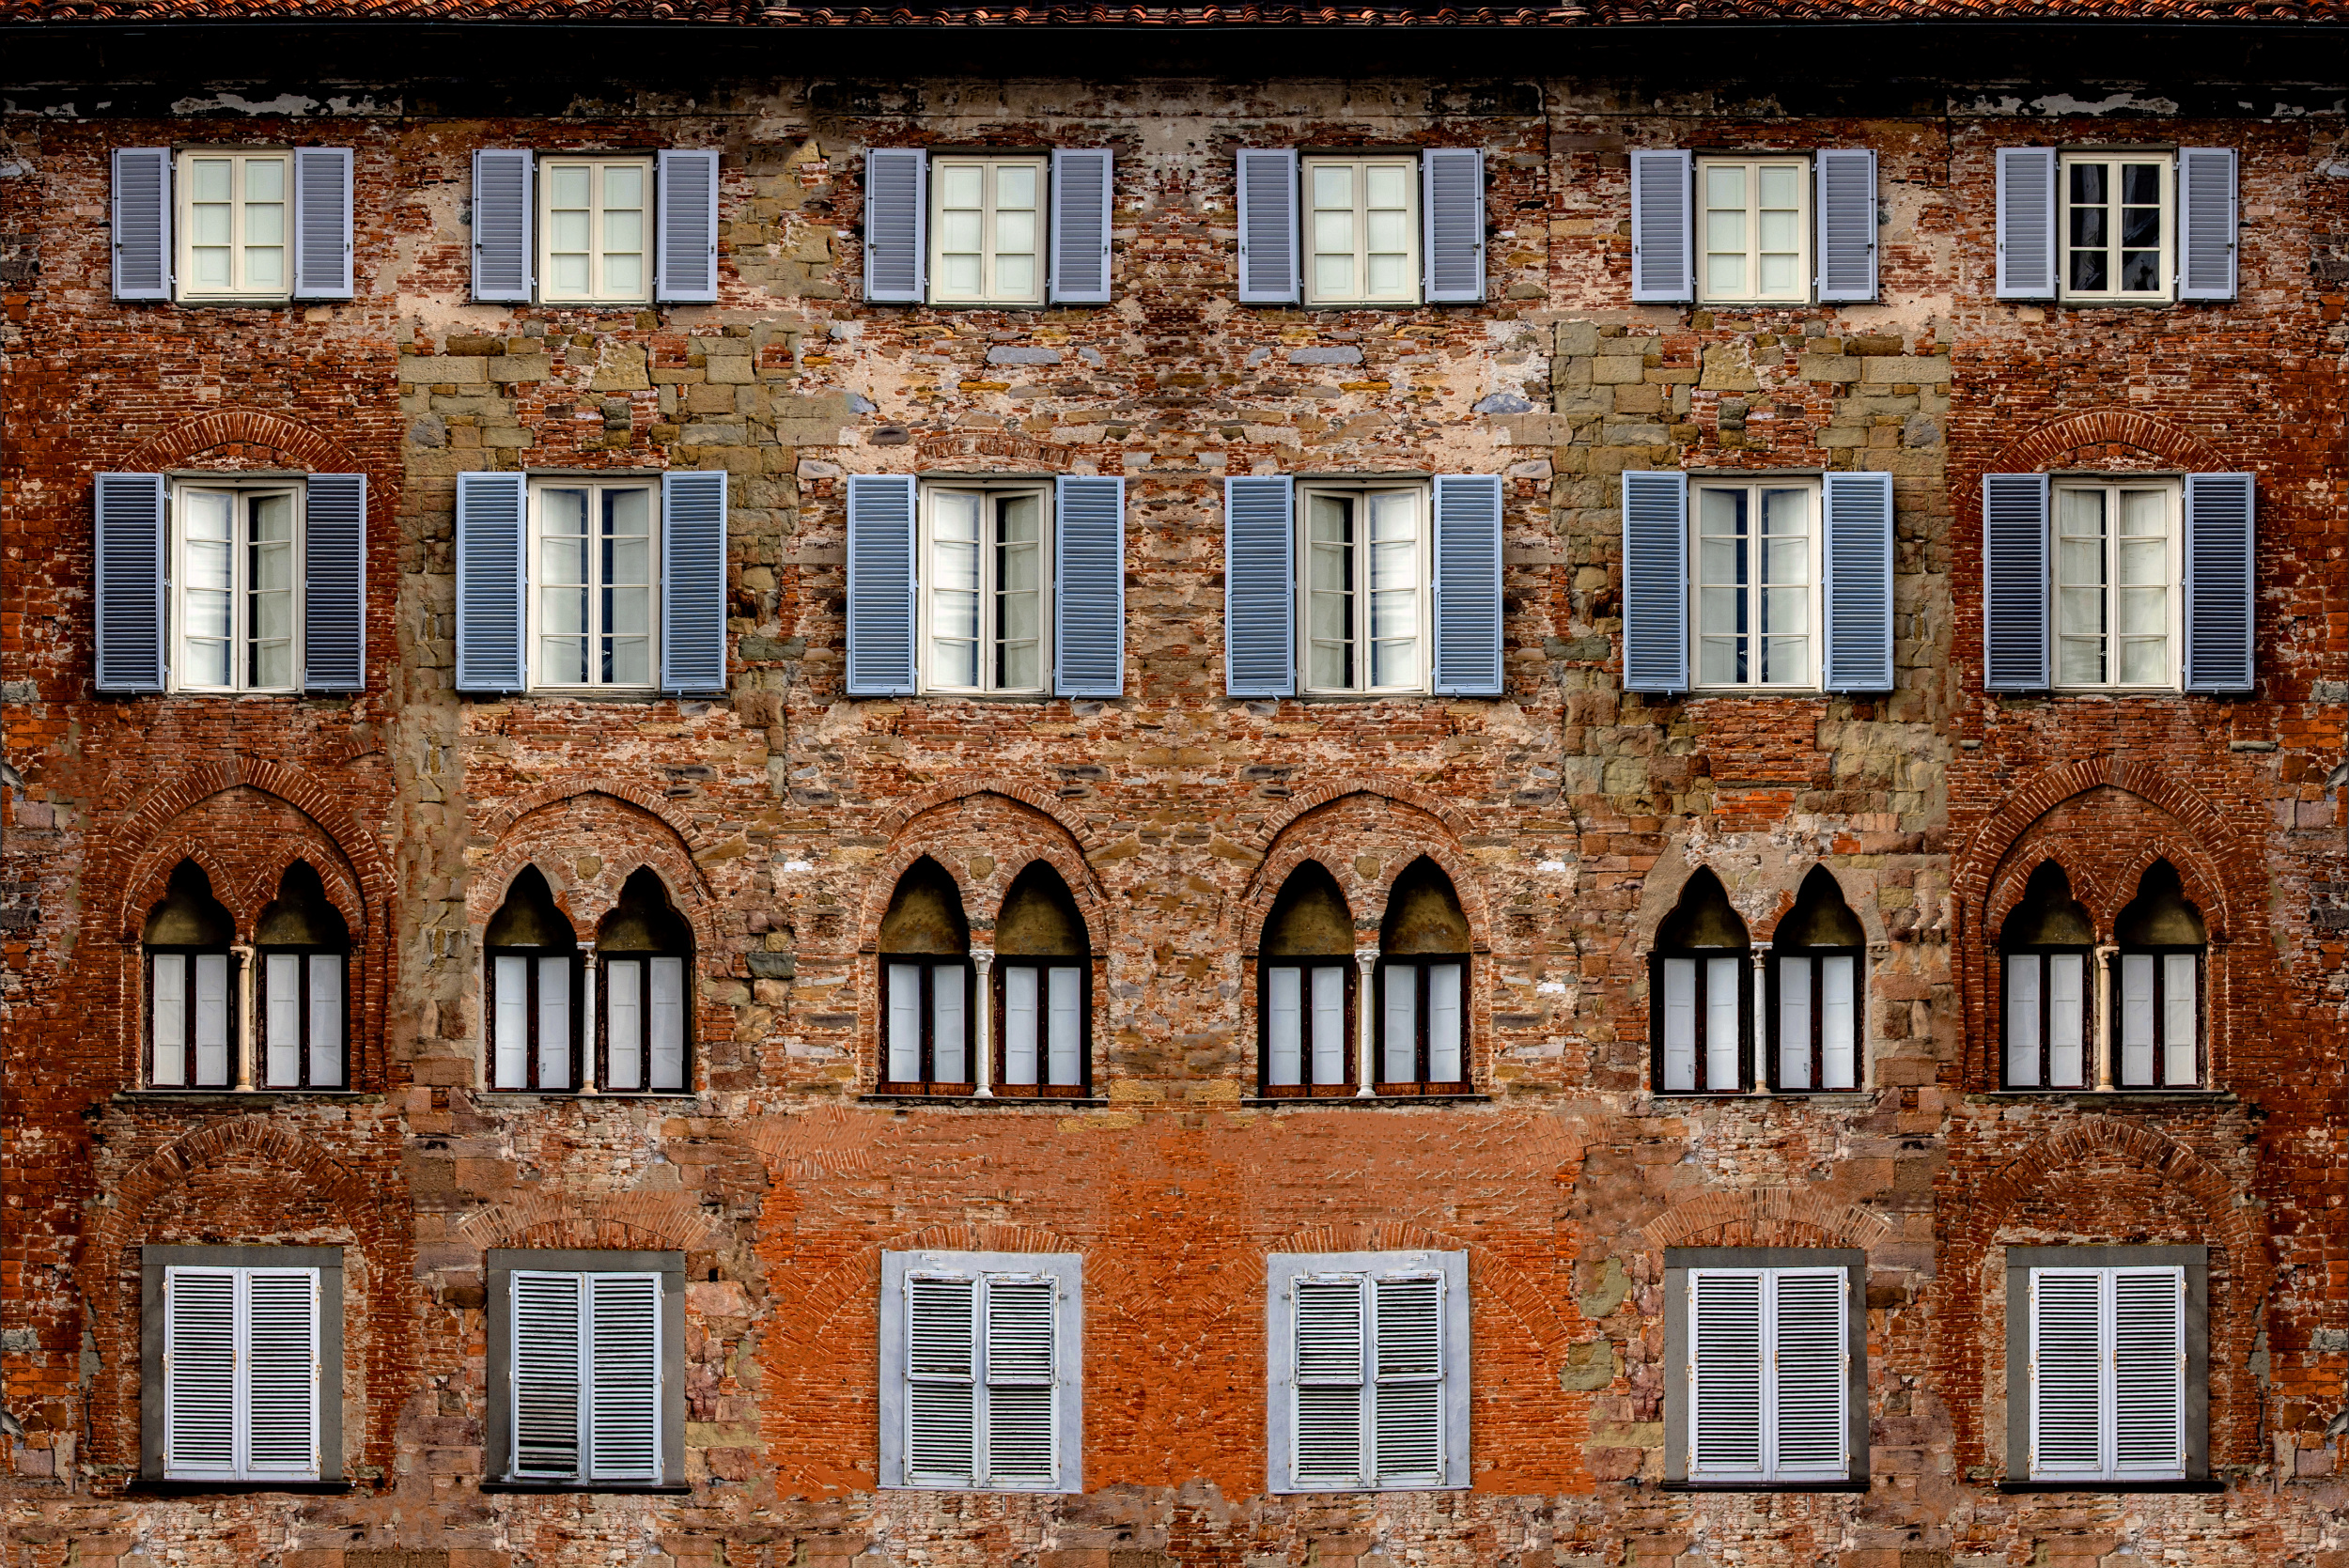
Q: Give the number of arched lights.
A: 12